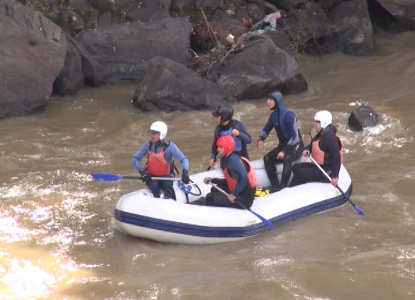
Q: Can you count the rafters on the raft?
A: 5